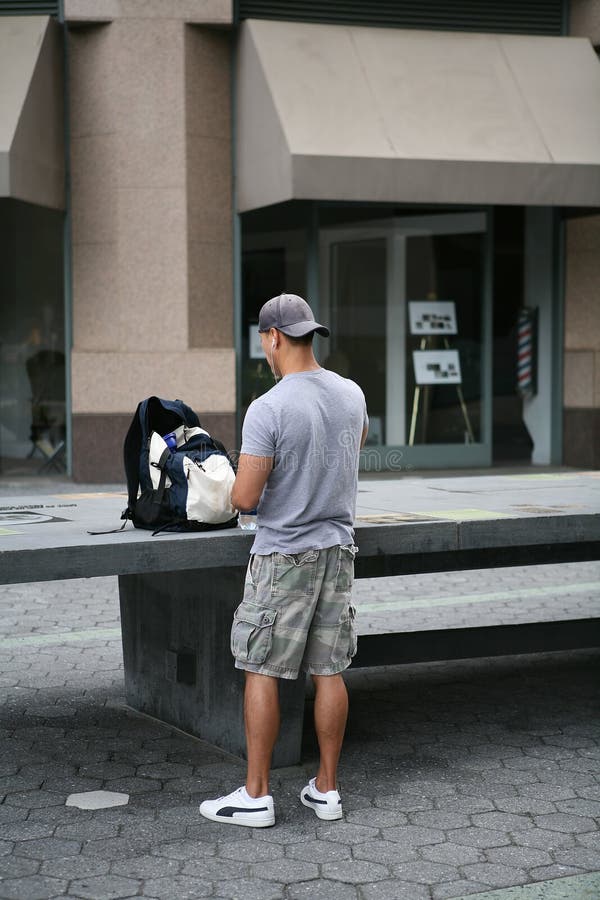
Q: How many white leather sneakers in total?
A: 2